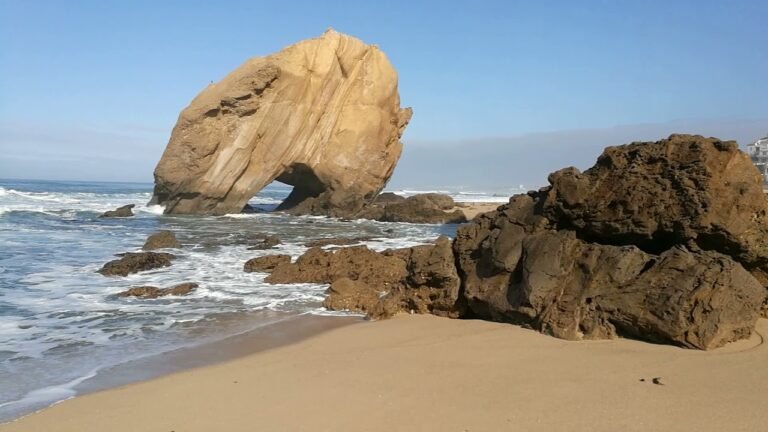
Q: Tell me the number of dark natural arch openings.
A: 1